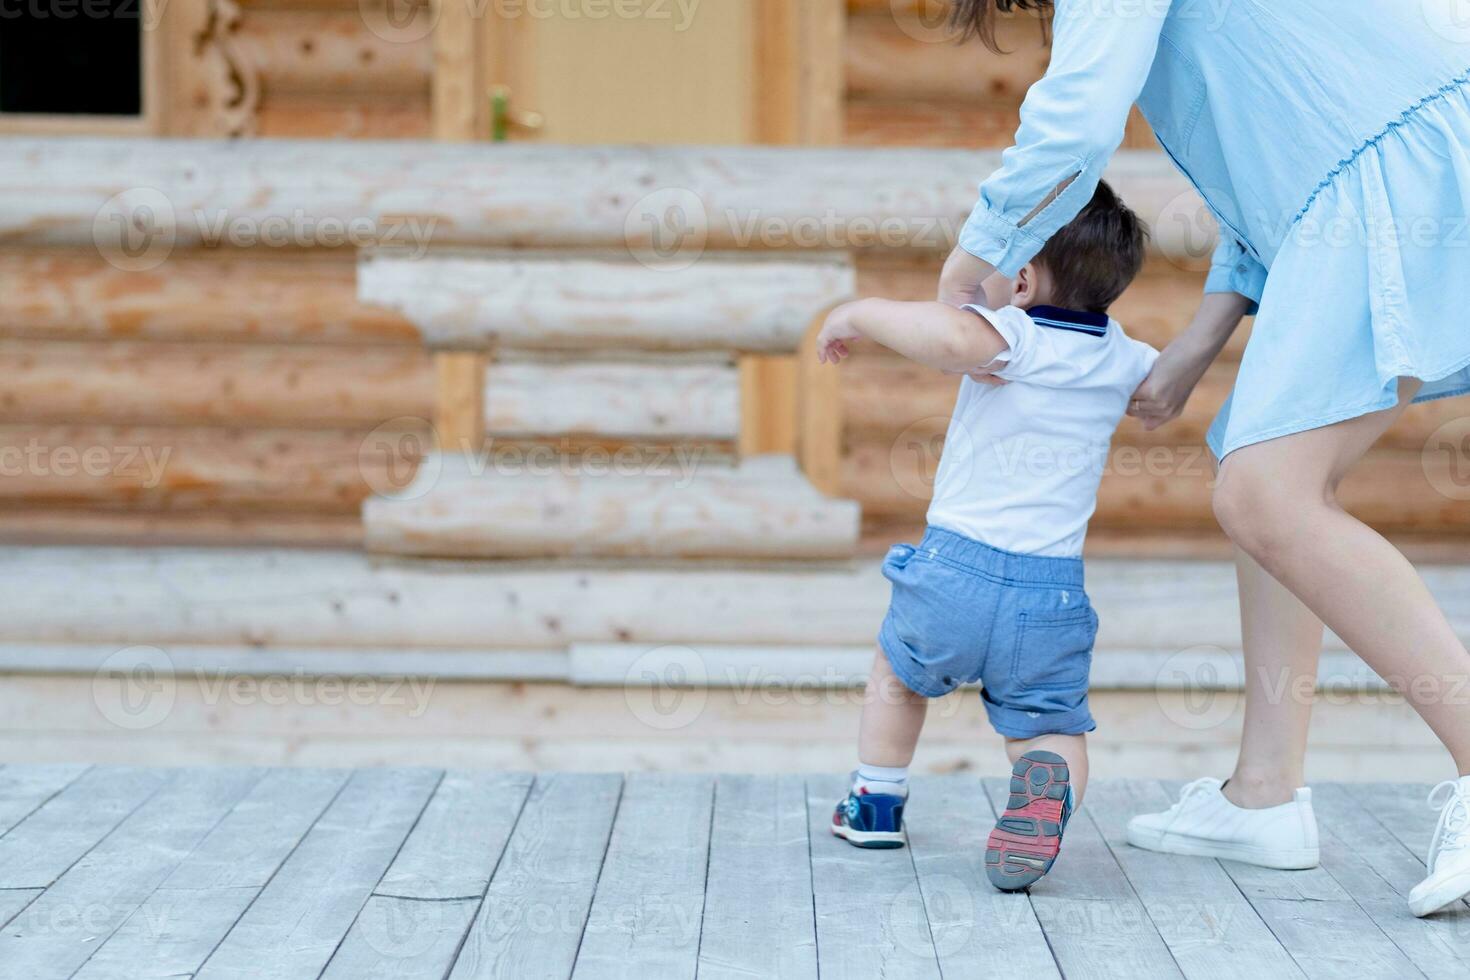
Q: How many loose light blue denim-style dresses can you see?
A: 1